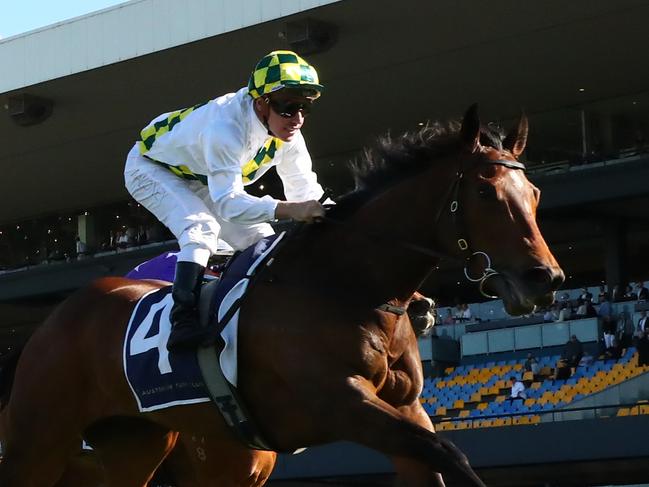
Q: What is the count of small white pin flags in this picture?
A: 0